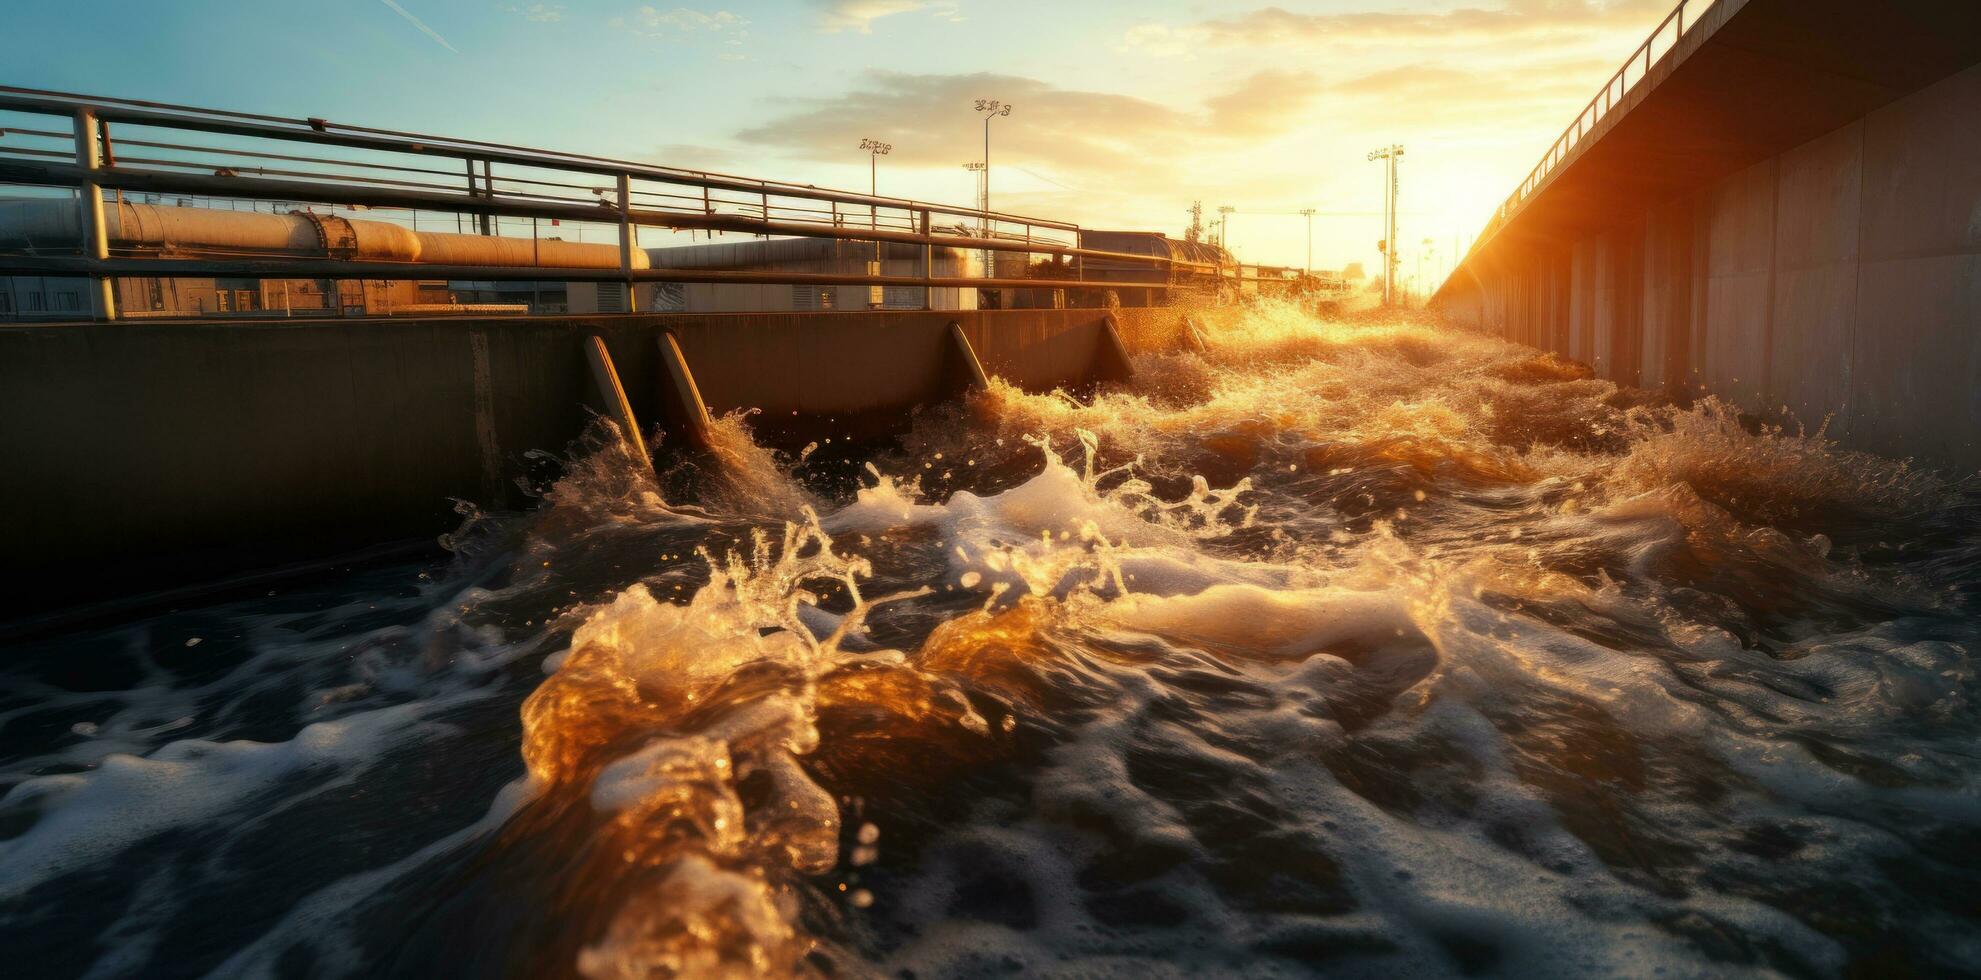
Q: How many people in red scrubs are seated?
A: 0